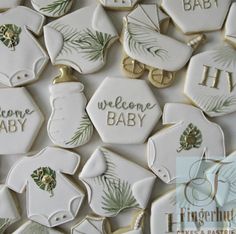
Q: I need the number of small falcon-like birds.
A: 0